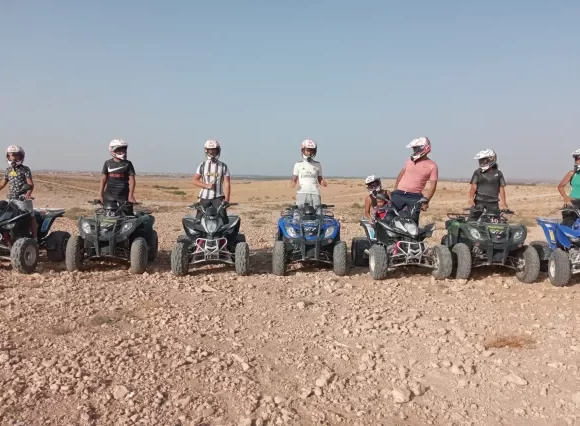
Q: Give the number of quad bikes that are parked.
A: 7